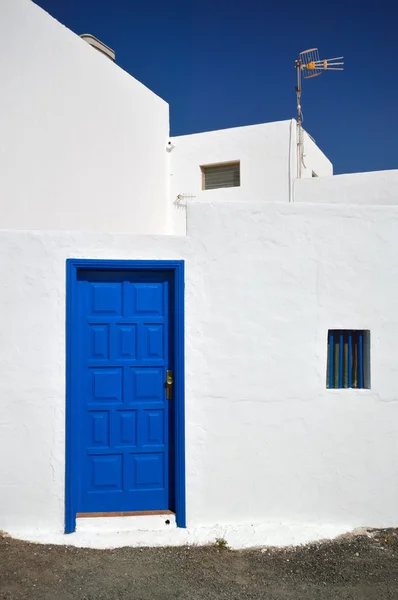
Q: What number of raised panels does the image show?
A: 12